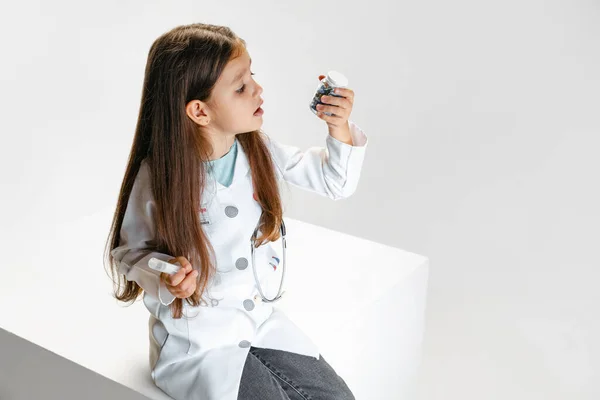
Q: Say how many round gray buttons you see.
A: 4